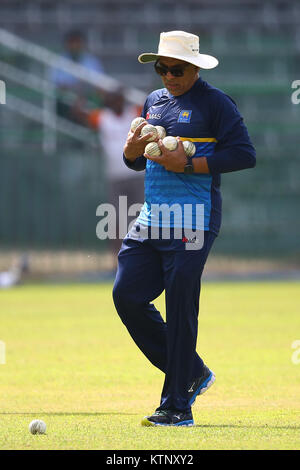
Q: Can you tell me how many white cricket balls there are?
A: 7